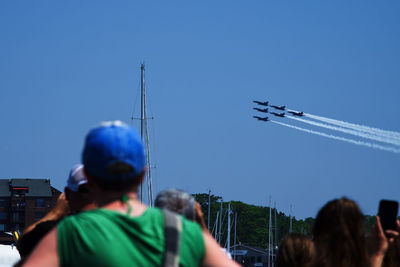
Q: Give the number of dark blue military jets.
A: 6